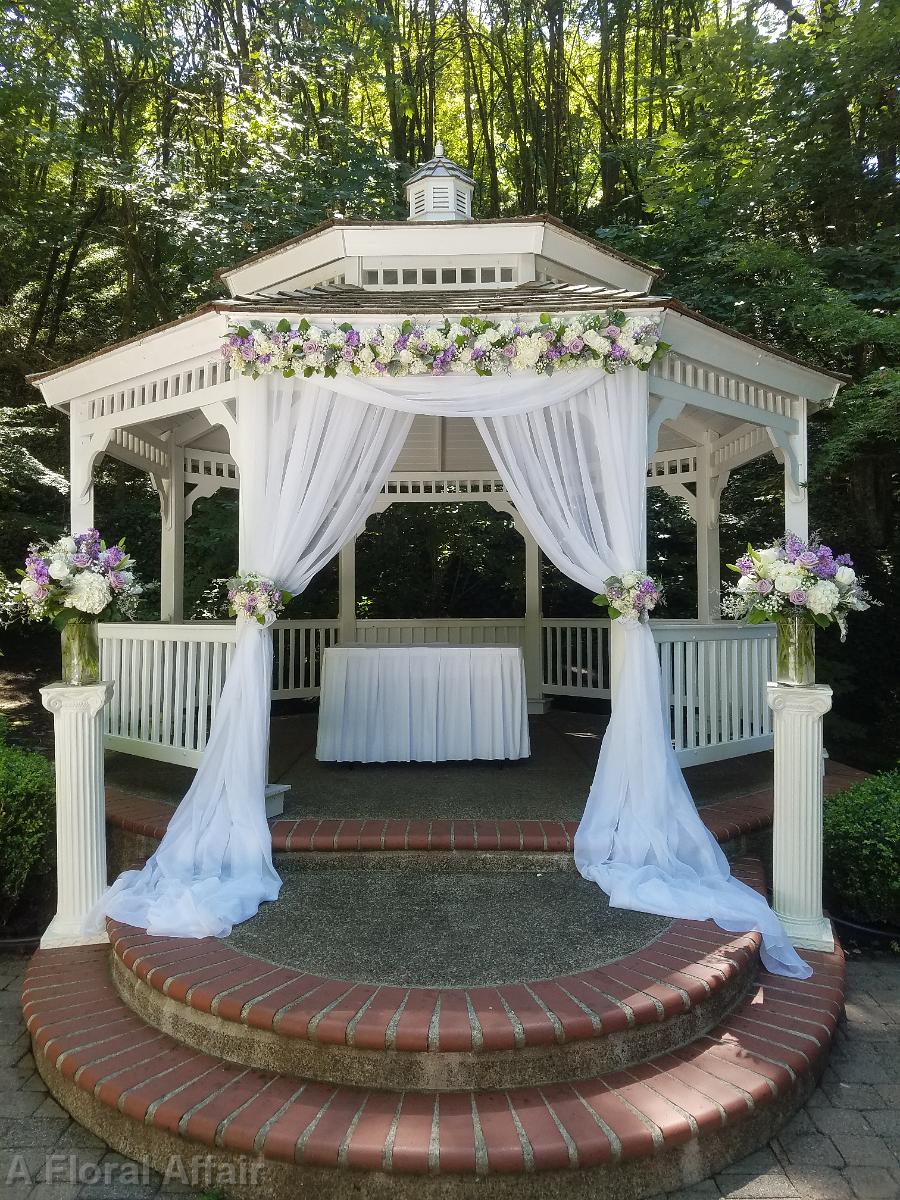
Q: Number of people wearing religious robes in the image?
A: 0